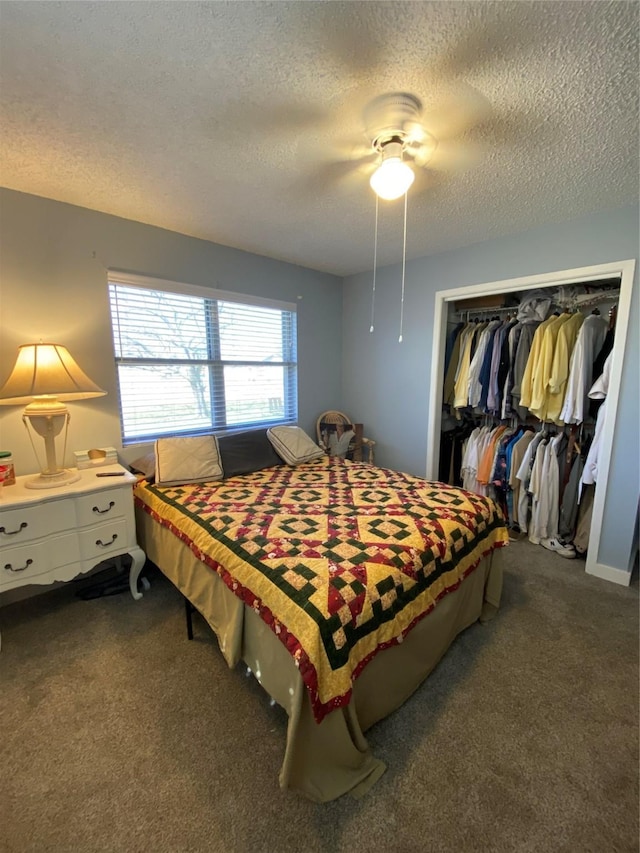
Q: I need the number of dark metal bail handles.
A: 4